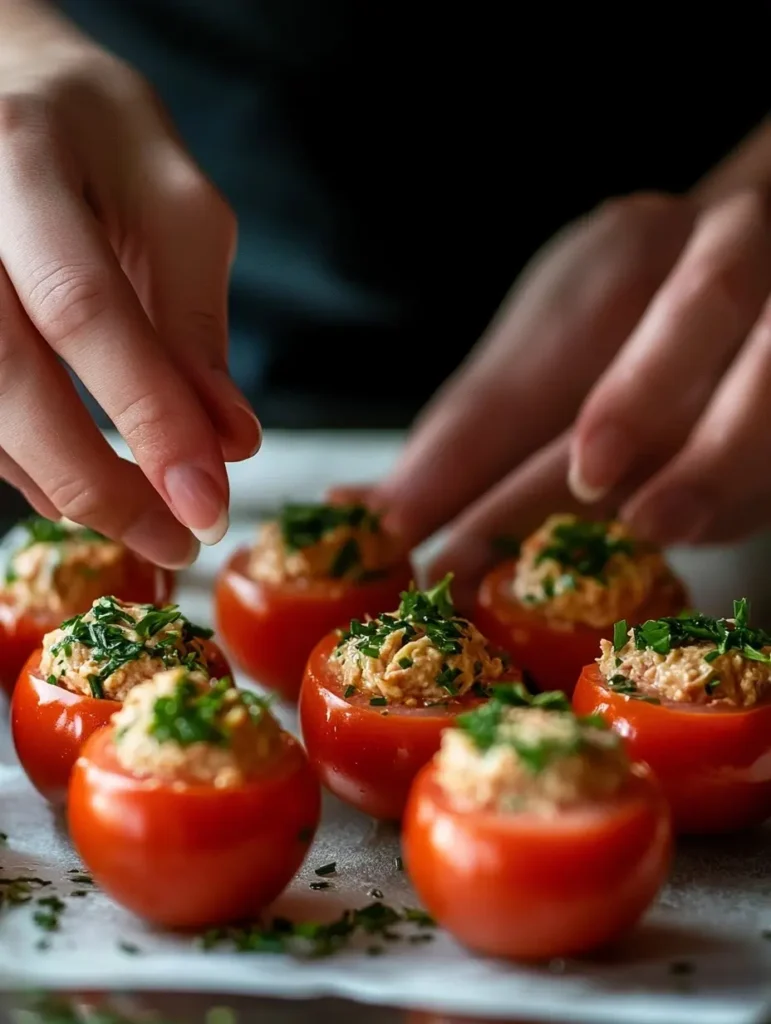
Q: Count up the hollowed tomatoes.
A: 8